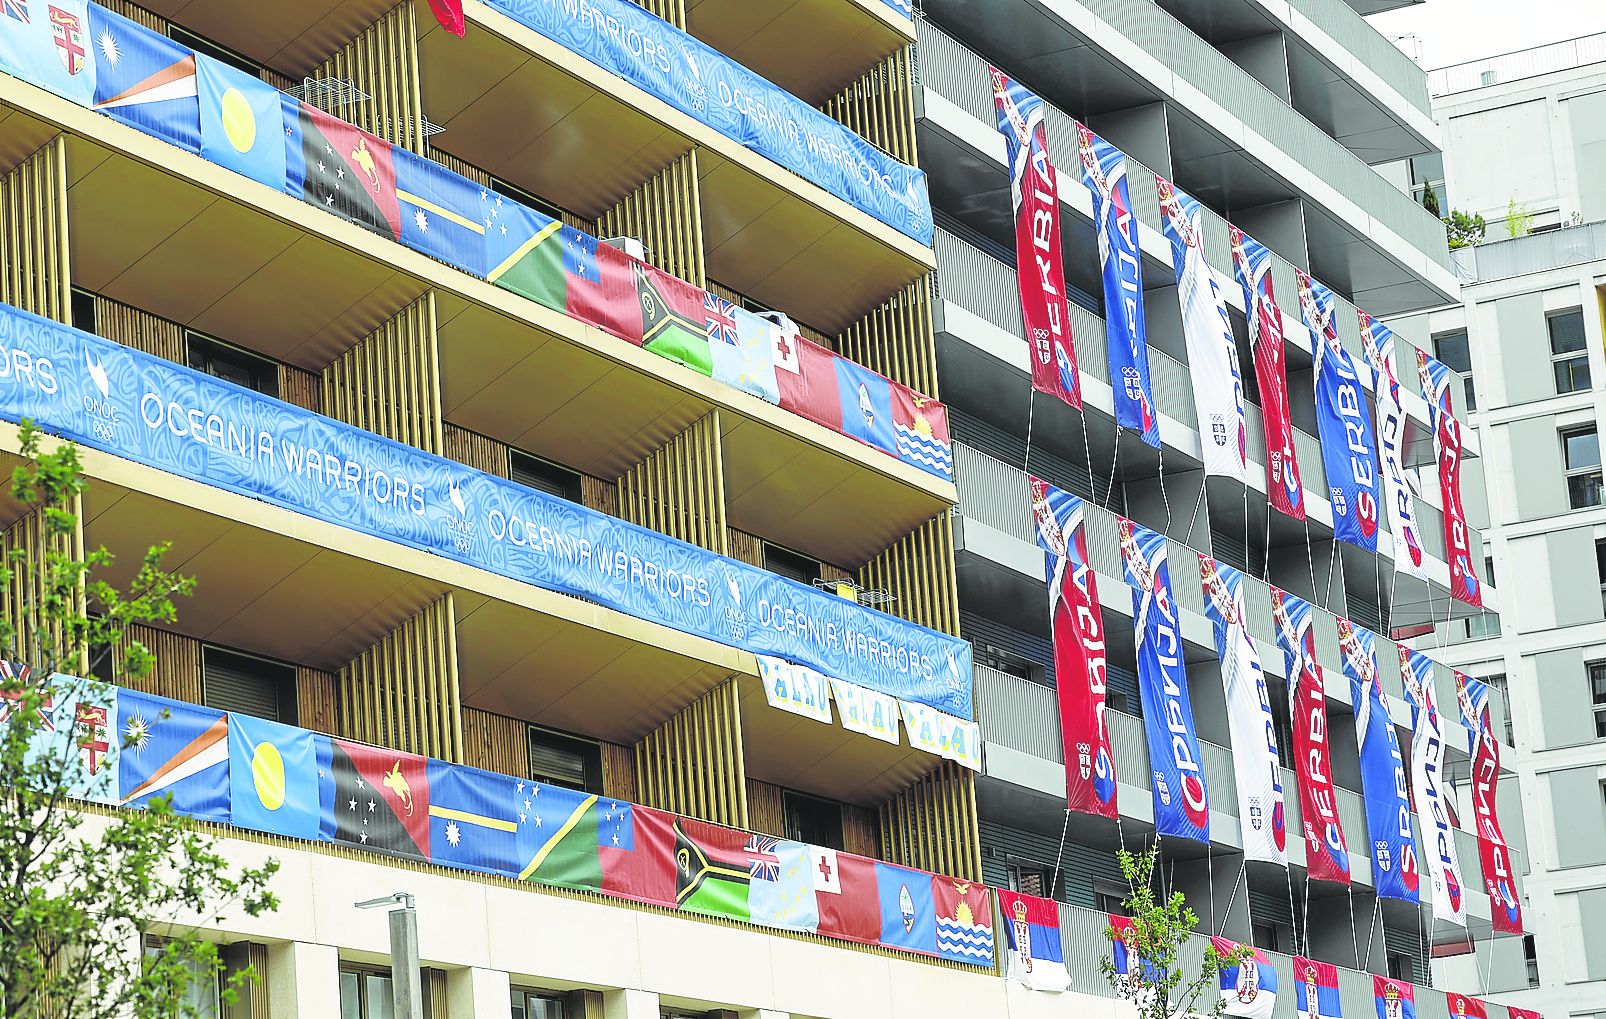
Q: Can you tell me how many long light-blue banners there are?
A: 2